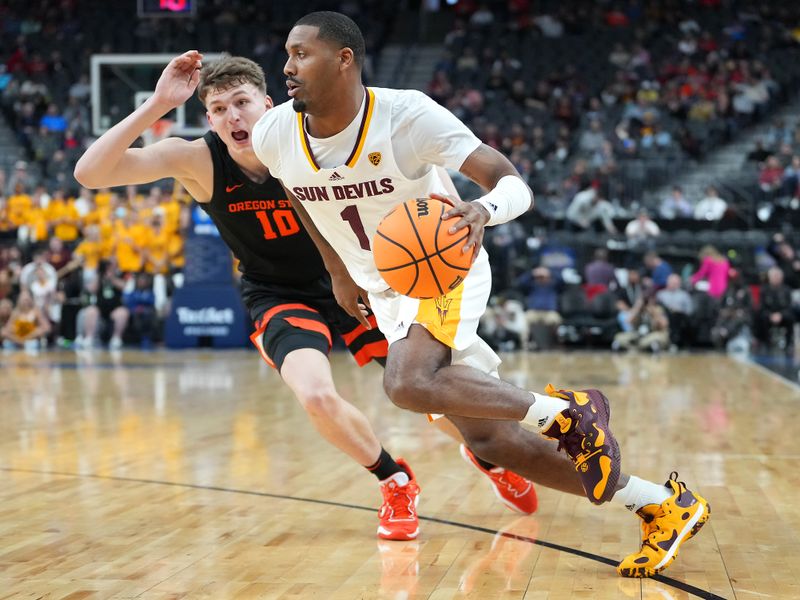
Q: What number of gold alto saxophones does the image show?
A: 0